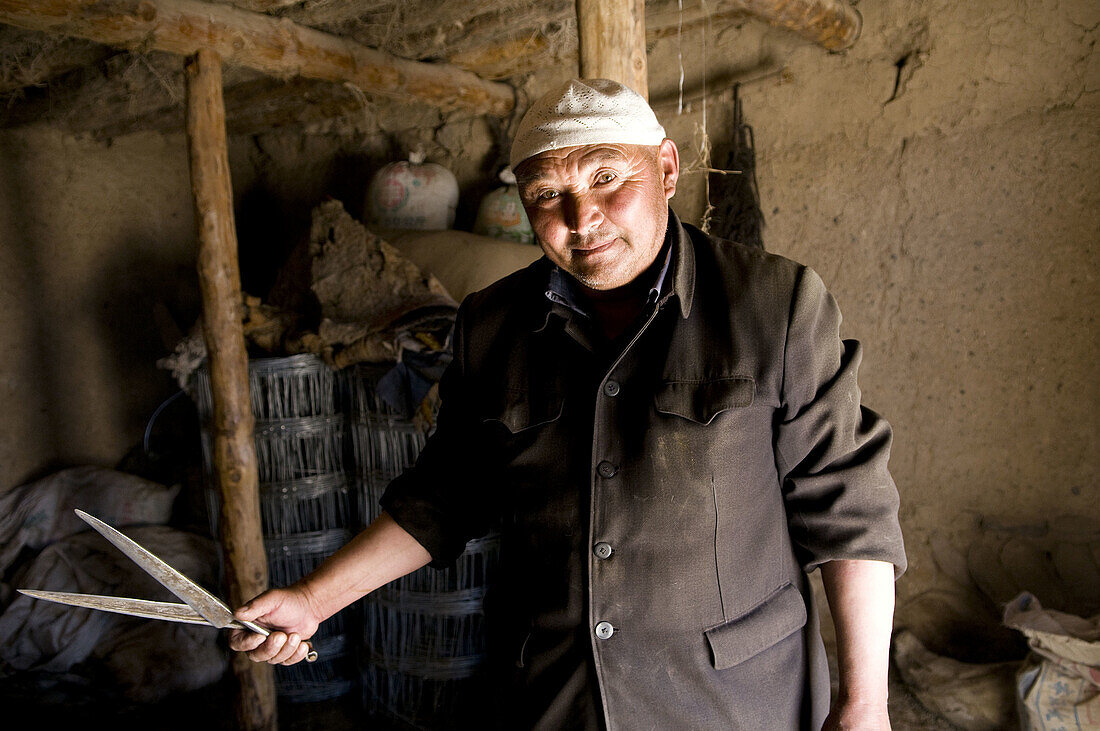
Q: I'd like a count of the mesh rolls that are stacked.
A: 2